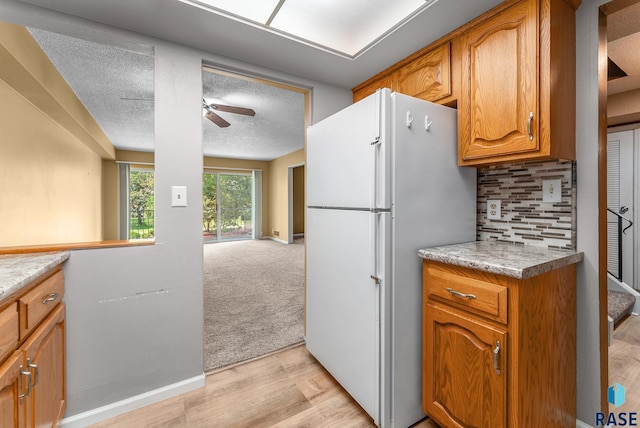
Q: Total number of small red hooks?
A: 0